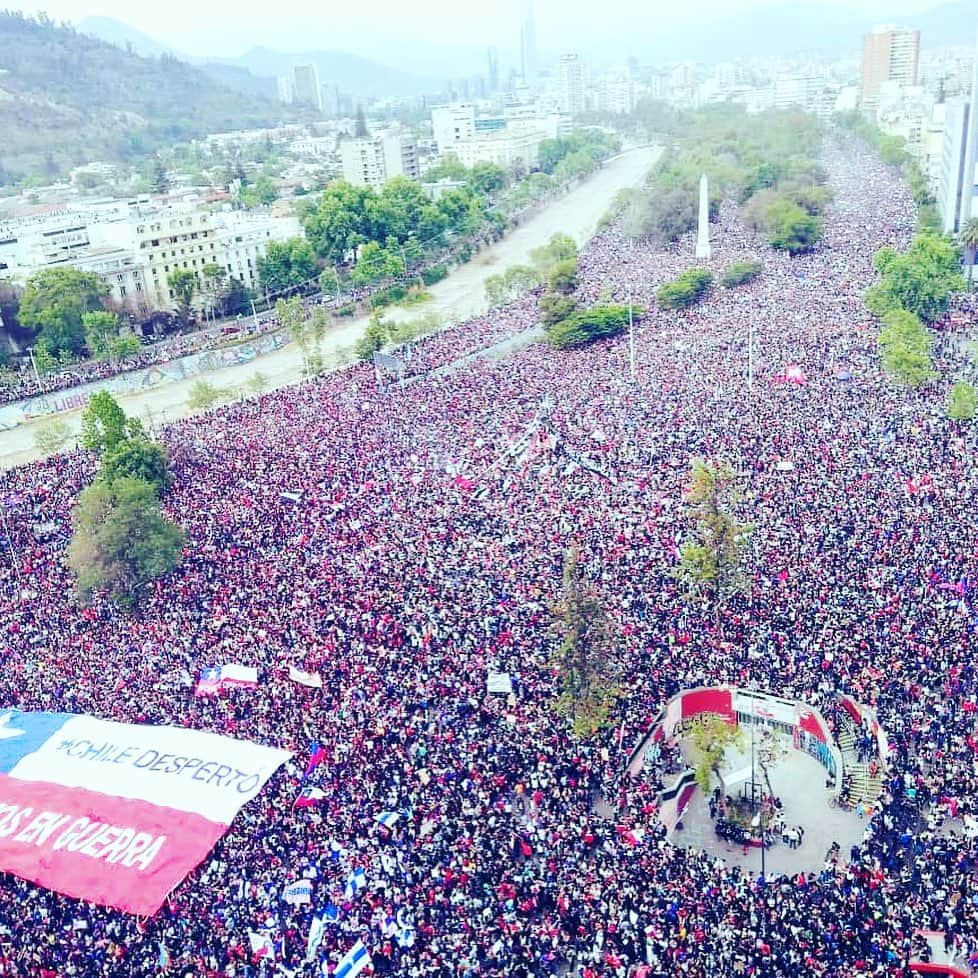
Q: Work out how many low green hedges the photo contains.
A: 3